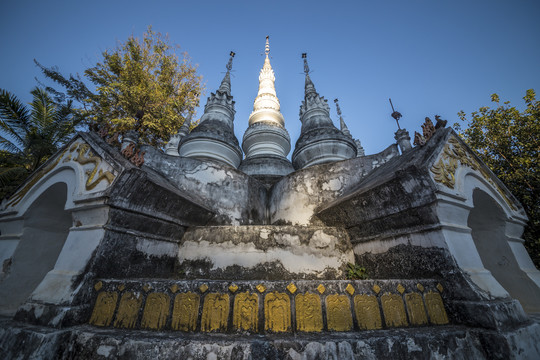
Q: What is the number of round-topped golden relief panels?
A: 13